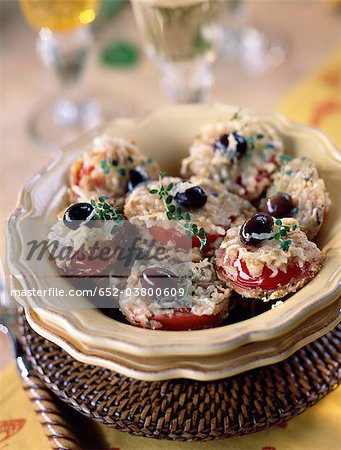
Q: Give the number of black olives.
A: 7